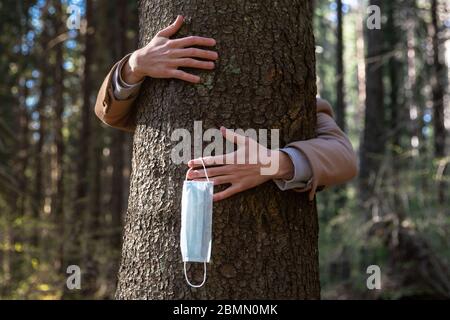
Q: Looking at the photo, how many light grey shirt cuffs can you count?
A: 2